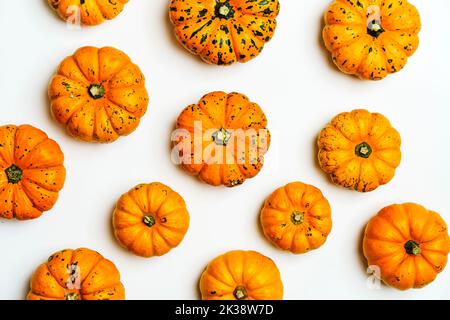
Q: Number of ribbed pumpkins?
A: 12